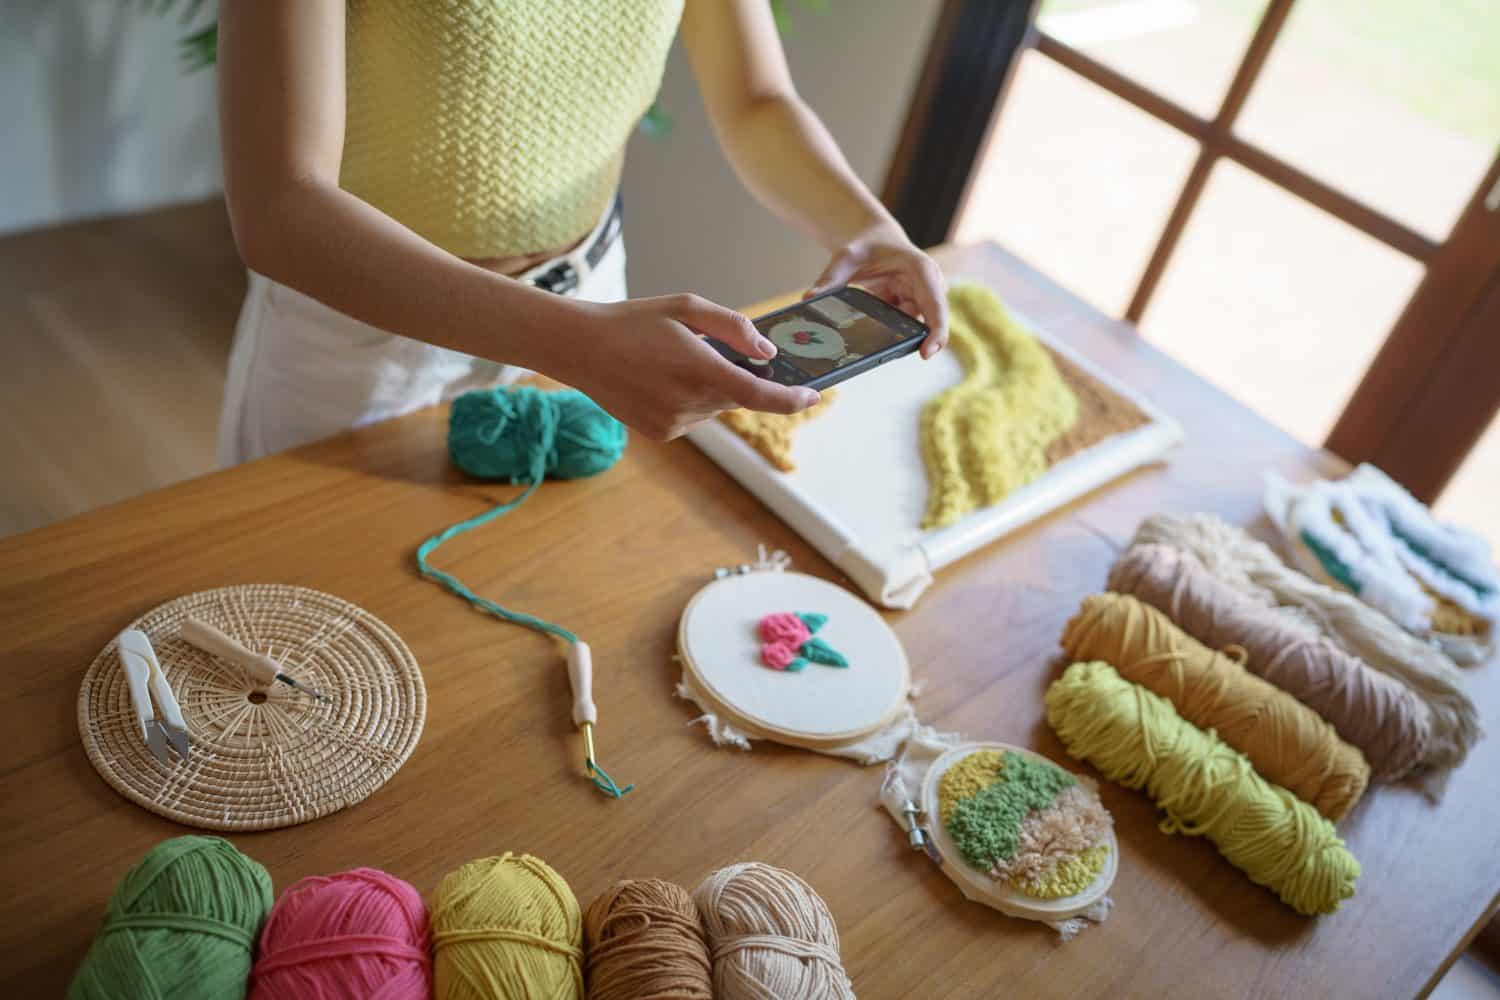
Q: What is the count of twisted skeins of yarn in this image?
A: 4